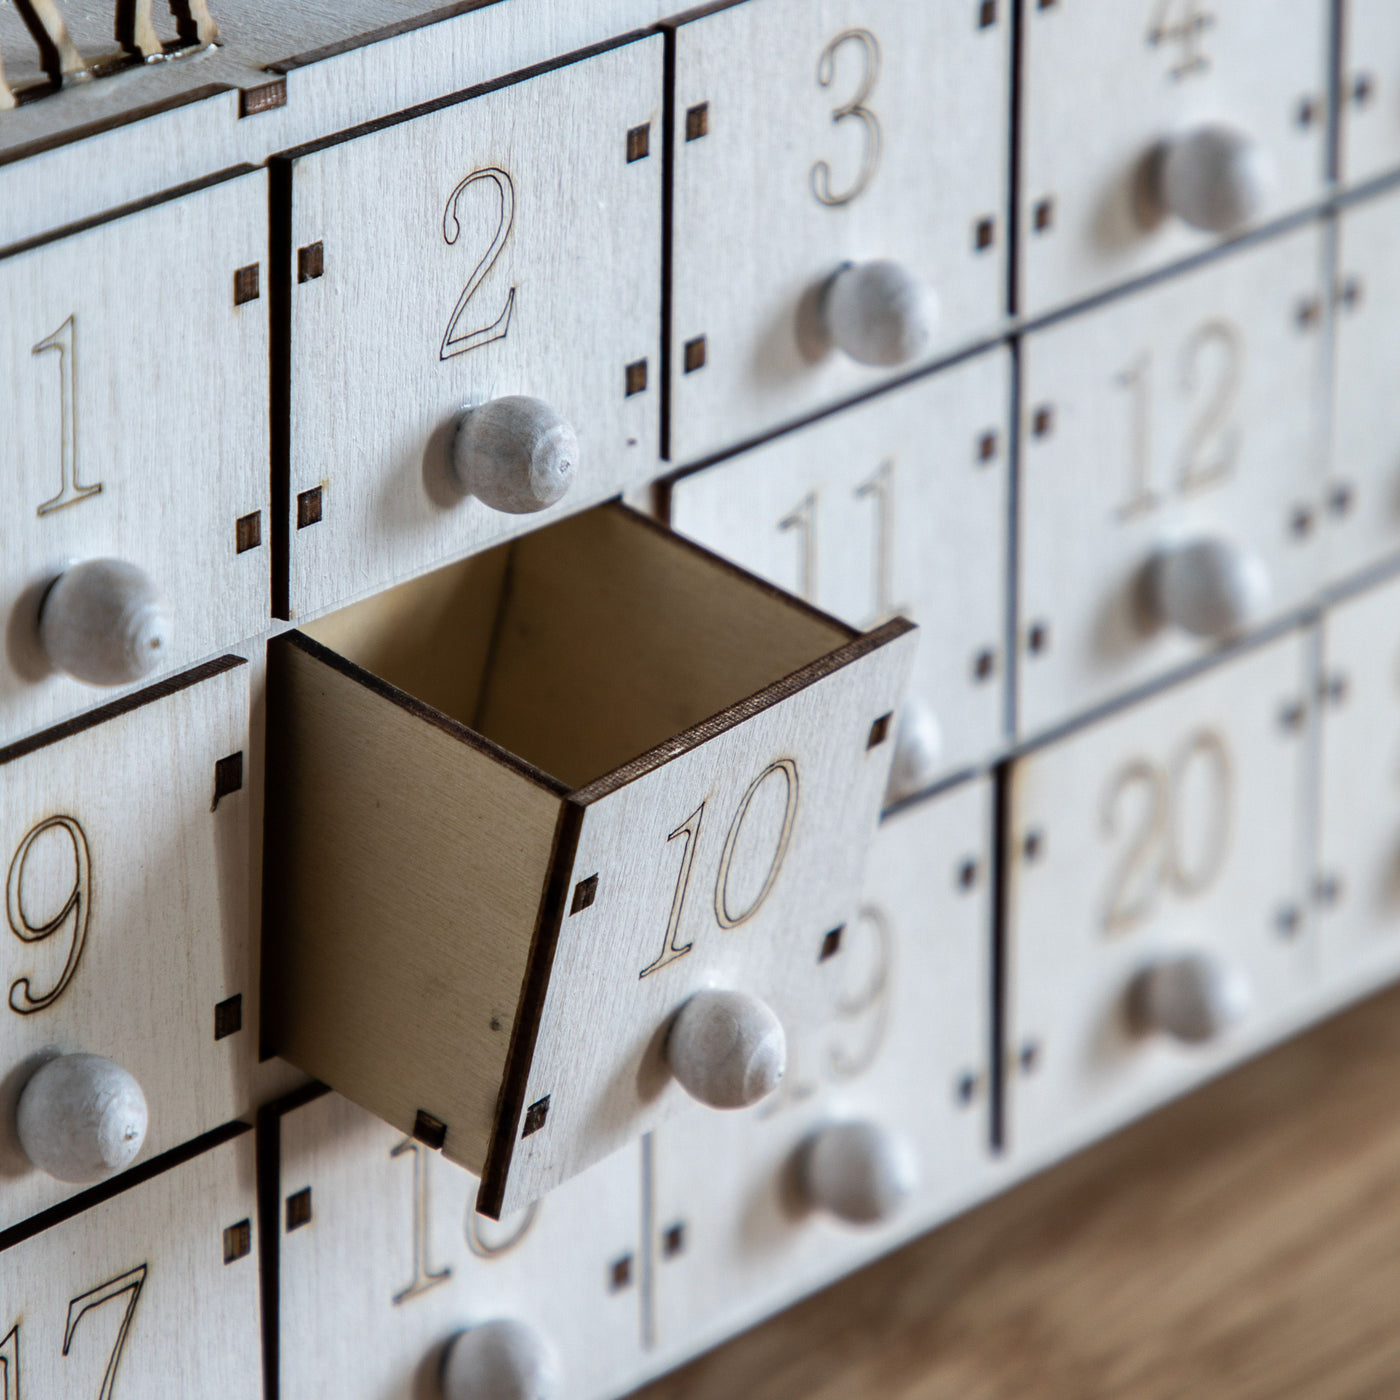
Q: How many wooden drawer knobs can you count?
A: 11